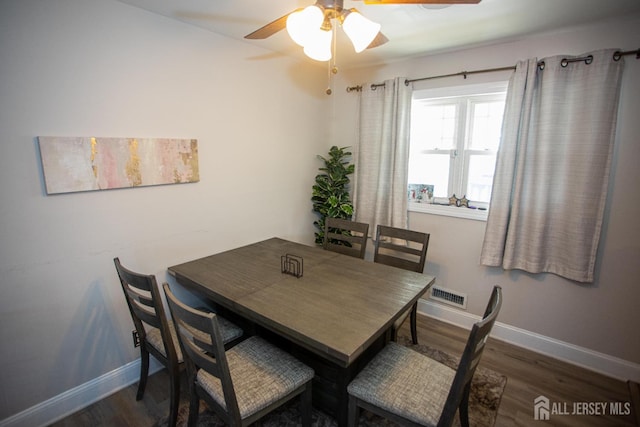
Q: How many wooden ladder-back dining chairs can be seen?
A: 5